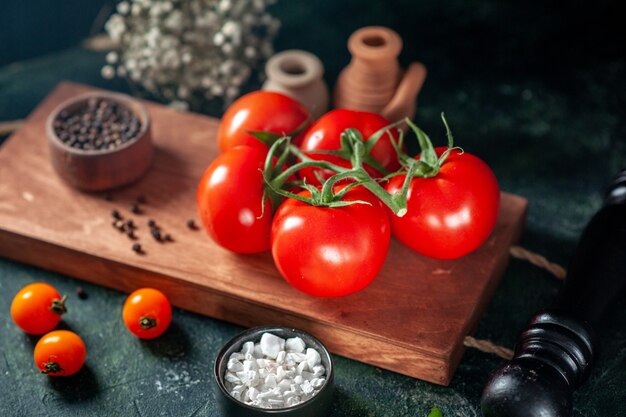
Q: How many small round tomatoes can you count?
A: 3